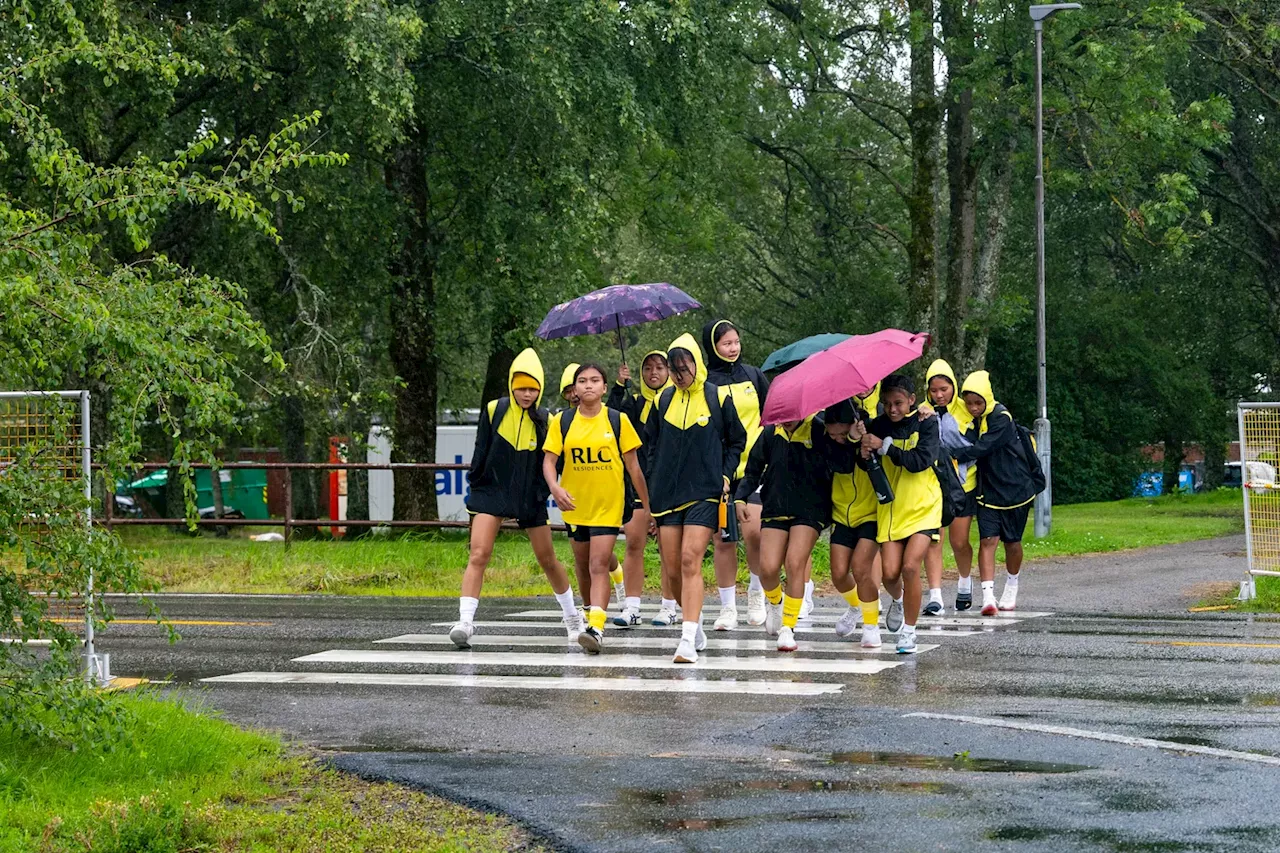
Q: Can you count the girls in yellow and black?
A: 12